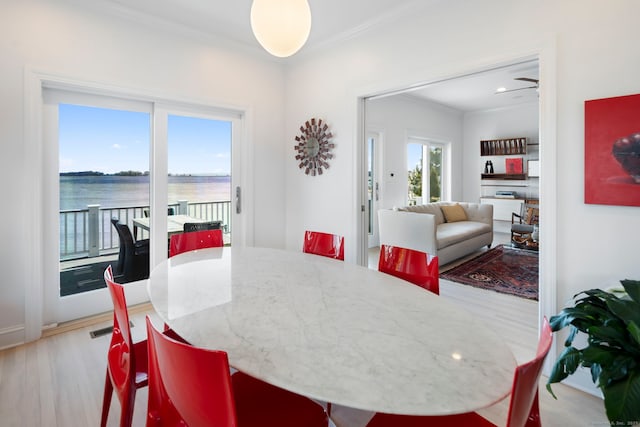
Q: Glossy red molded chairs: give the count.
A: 6